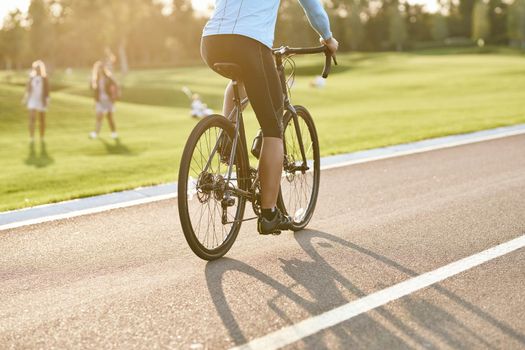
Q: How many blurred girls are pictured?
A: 2